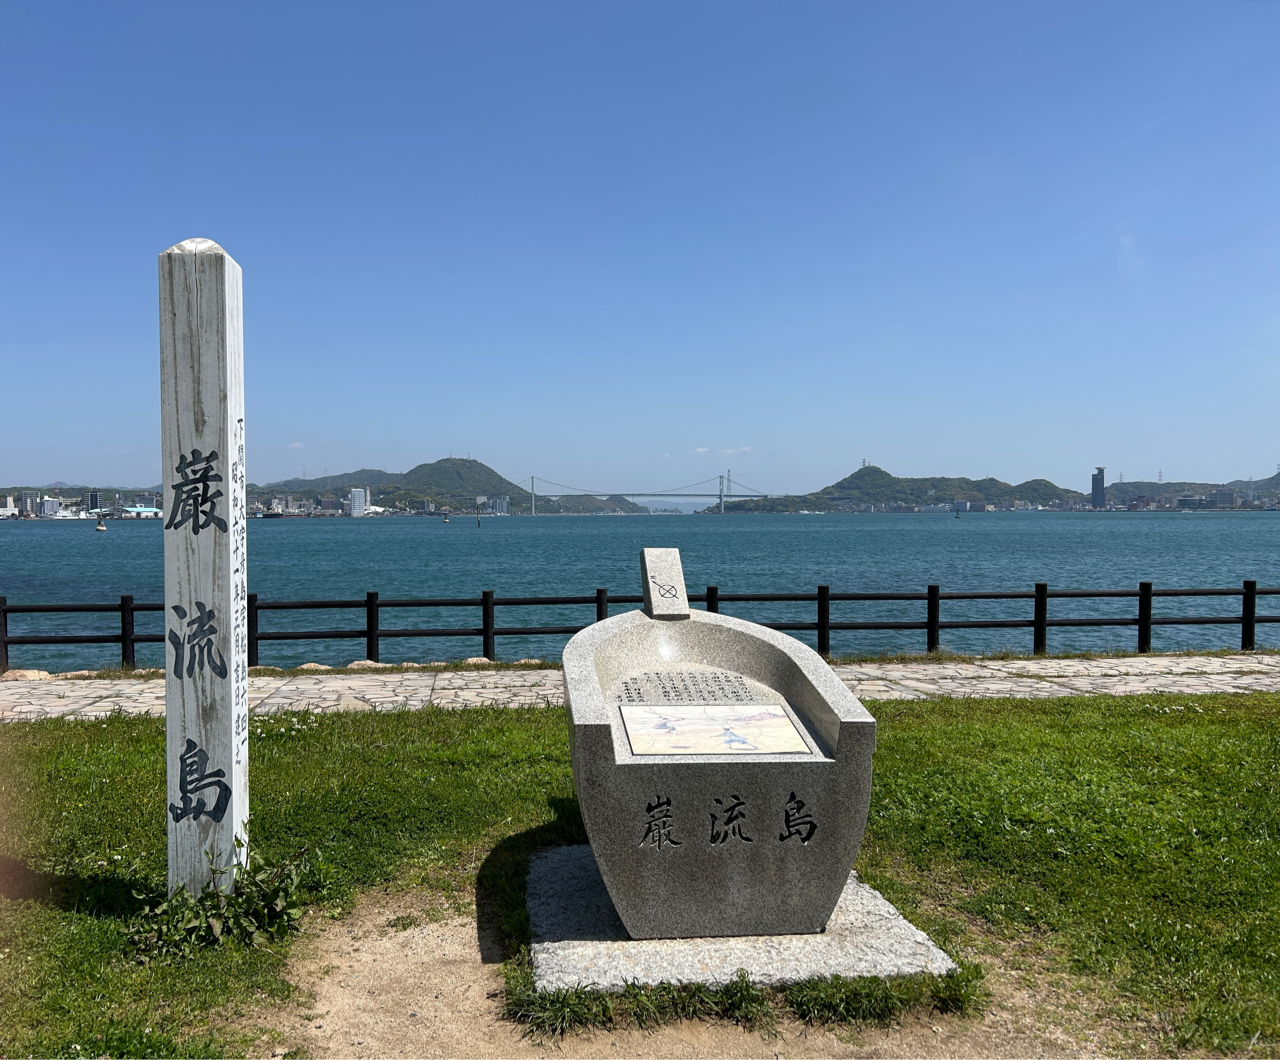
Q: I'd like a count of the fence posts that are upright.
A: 12